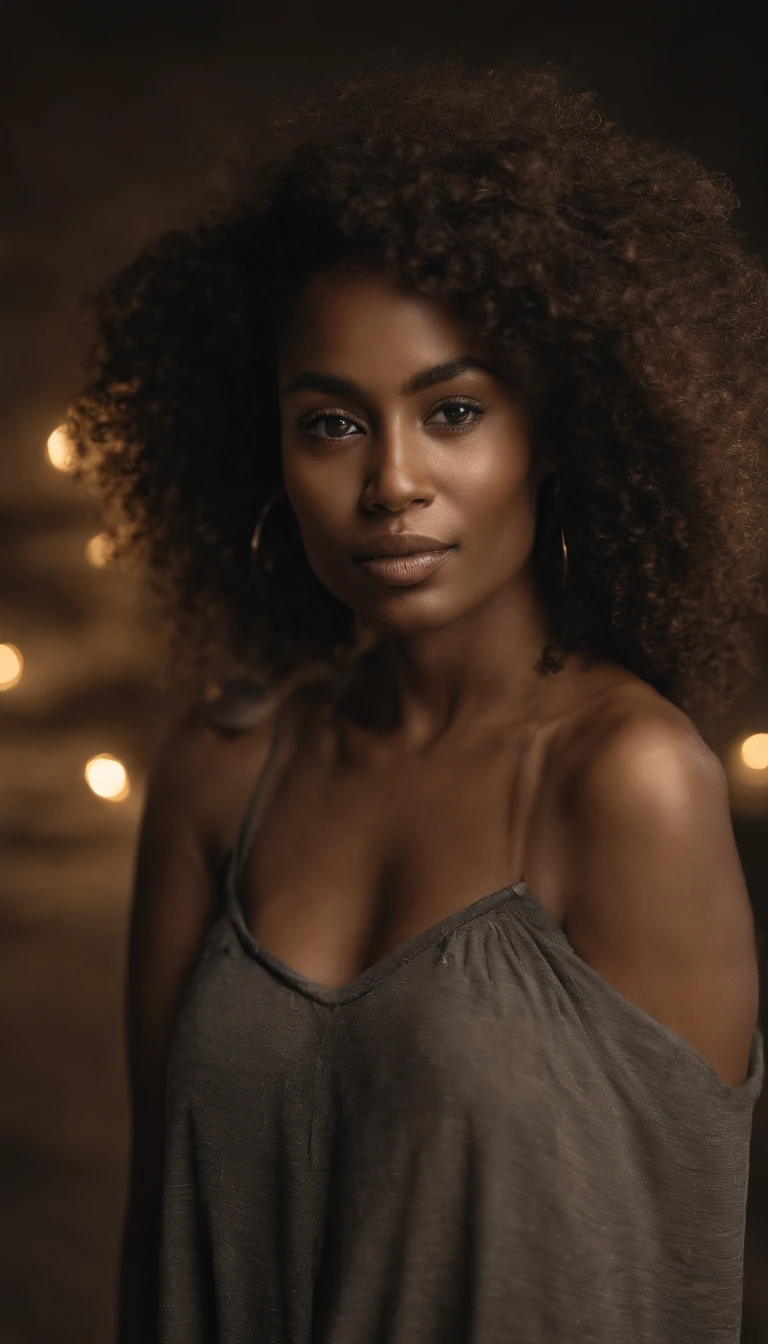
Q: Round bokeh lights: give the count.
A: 5